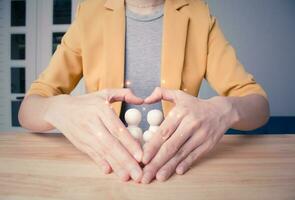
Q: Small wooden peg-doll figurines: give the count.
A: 3